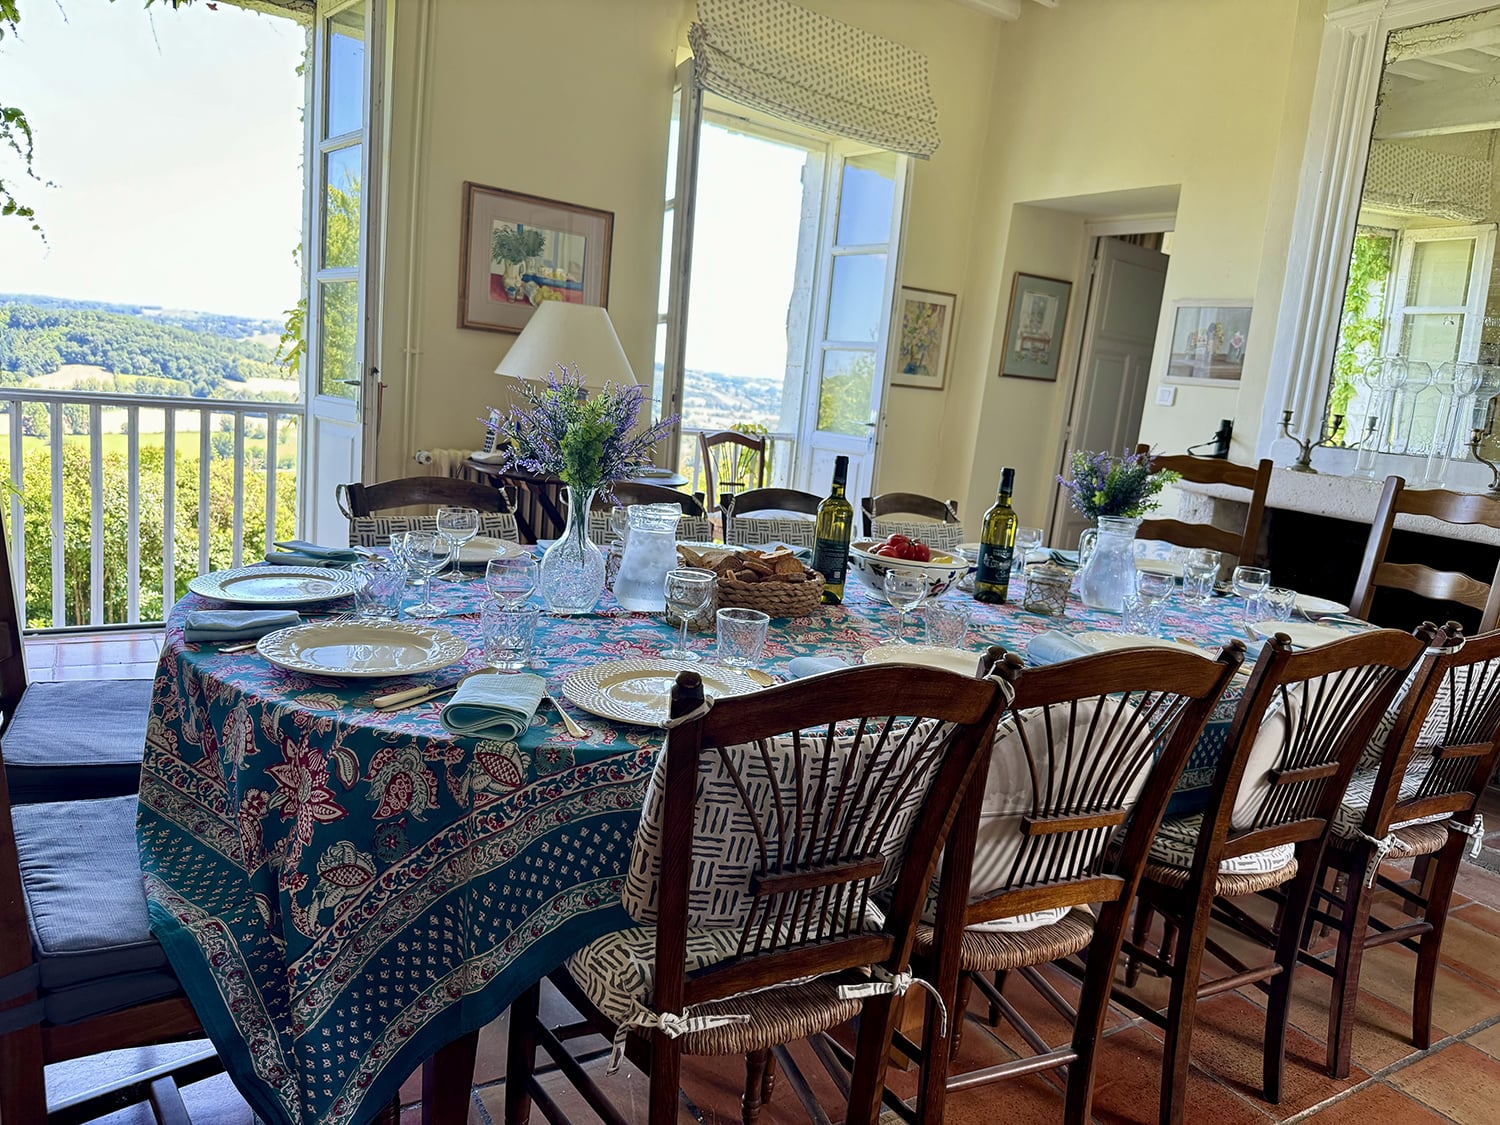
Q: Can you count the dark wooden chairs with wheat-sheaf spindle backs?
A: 5